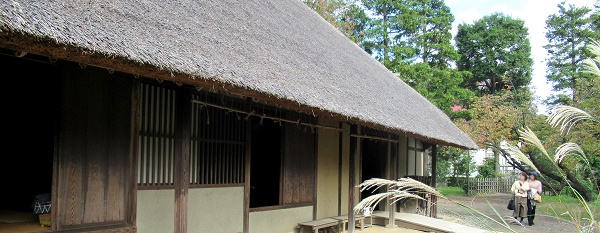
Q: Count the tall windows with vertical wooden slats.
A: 2